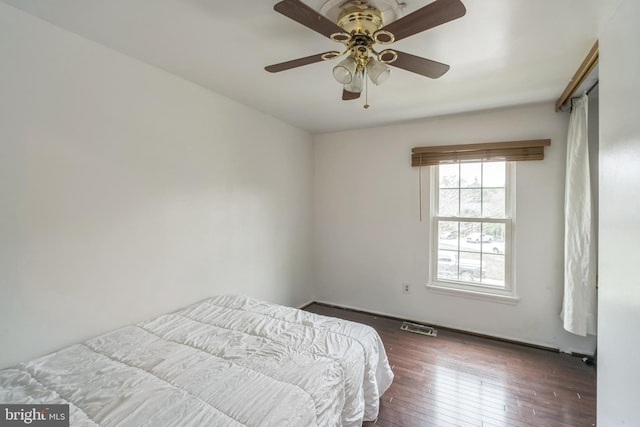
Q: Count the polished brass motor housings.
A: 1